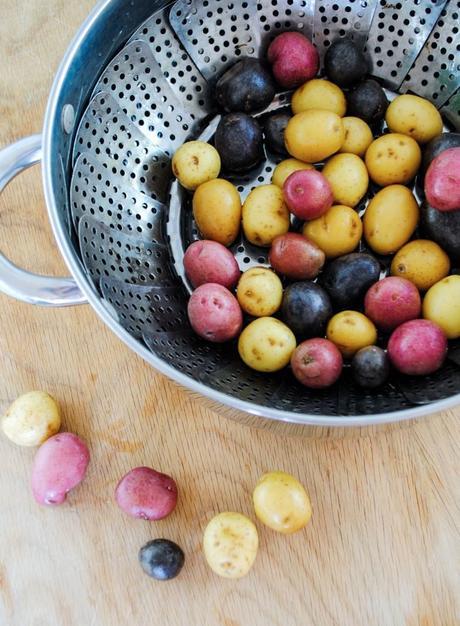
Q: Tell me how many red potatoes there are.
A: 11